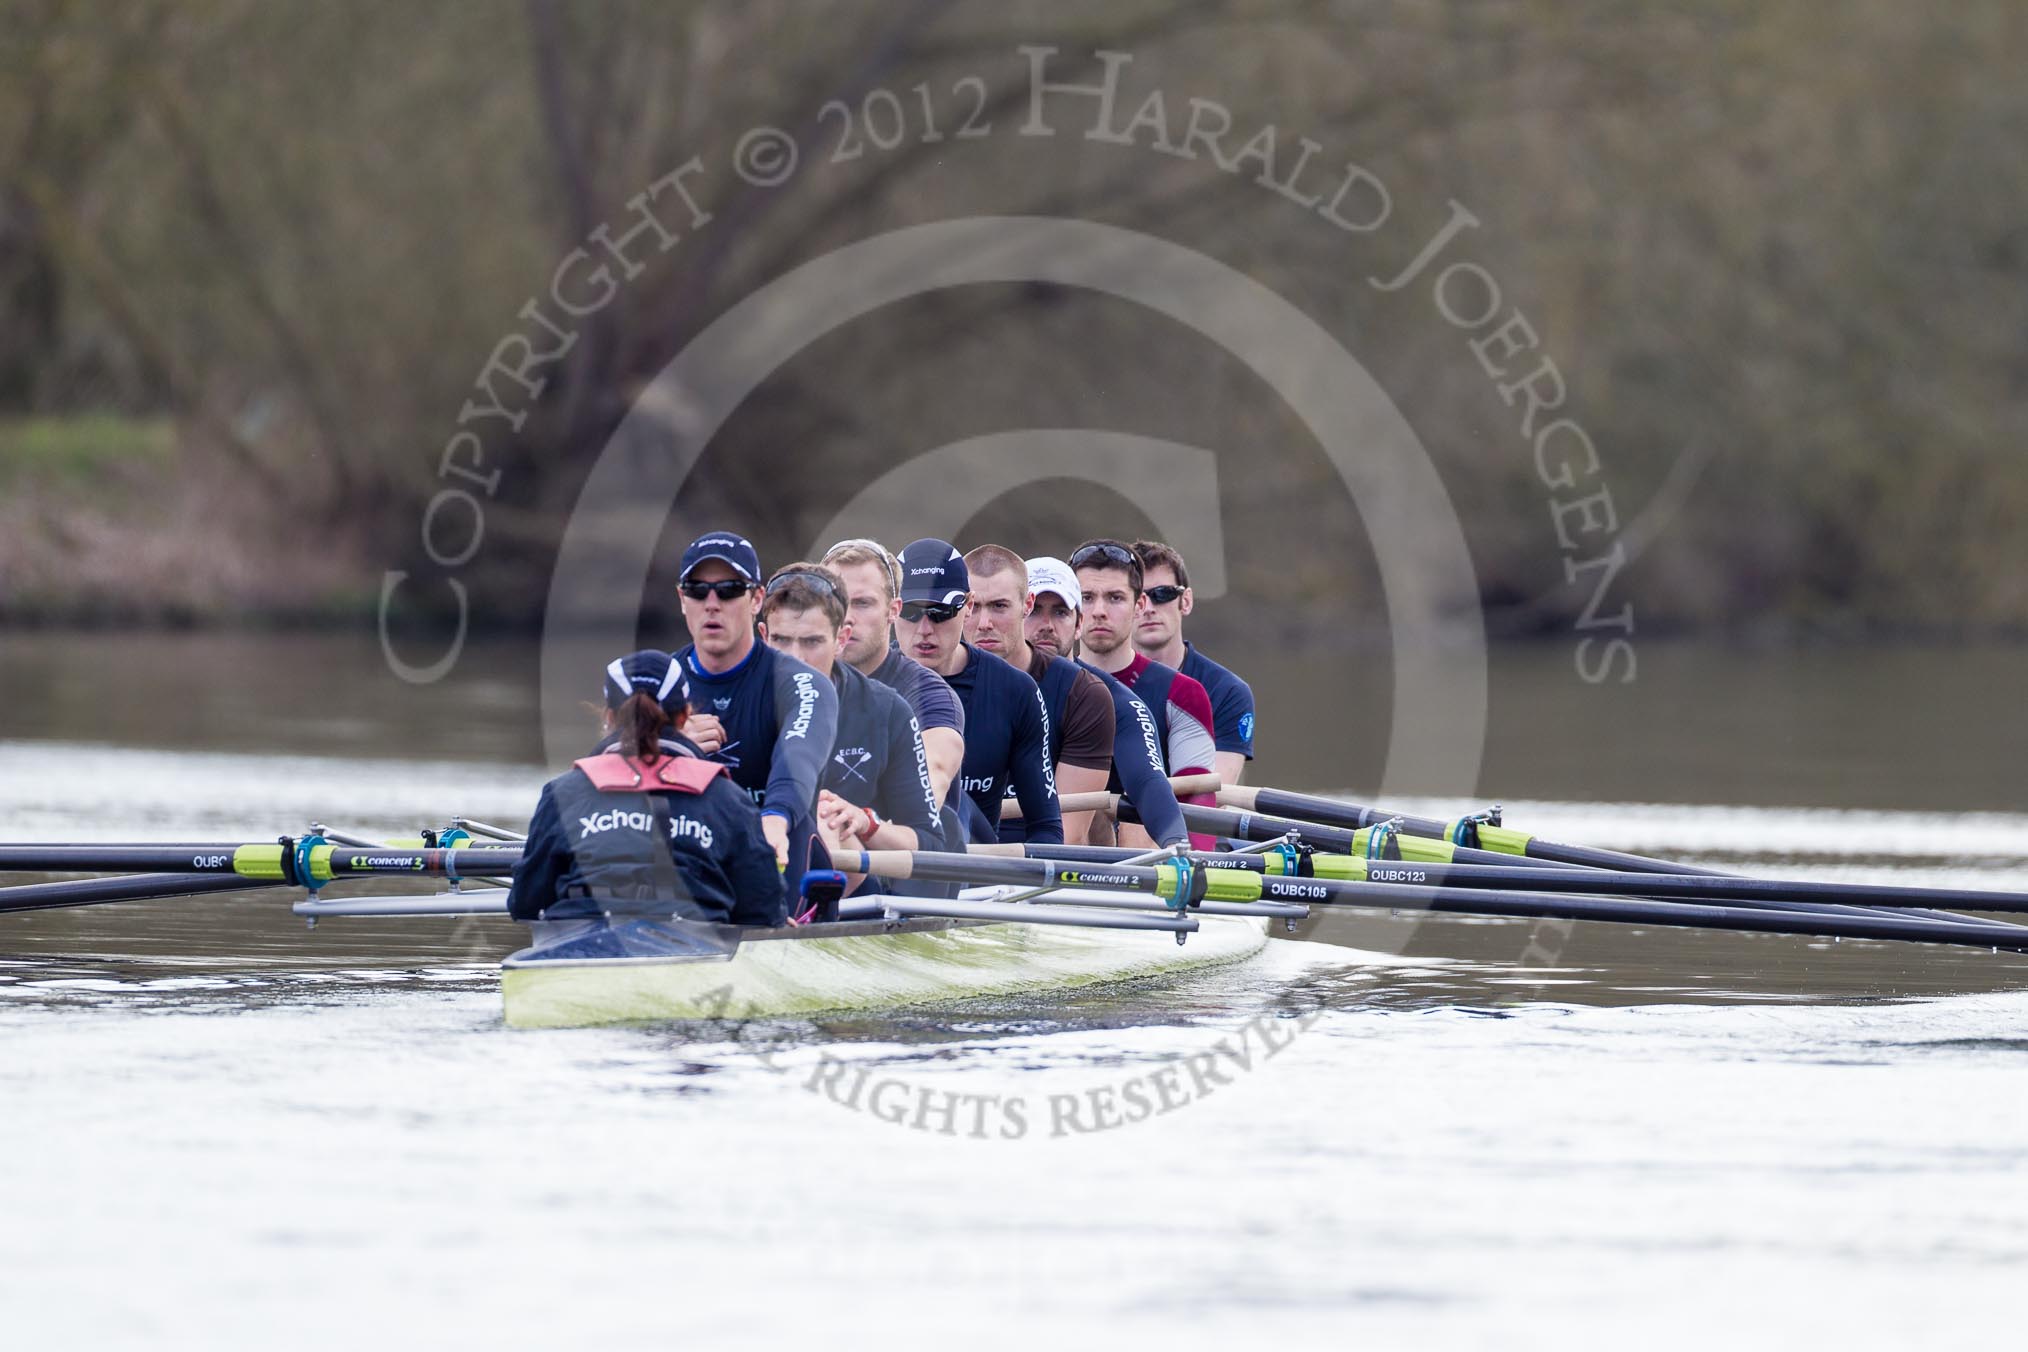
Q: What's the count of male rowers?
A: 8